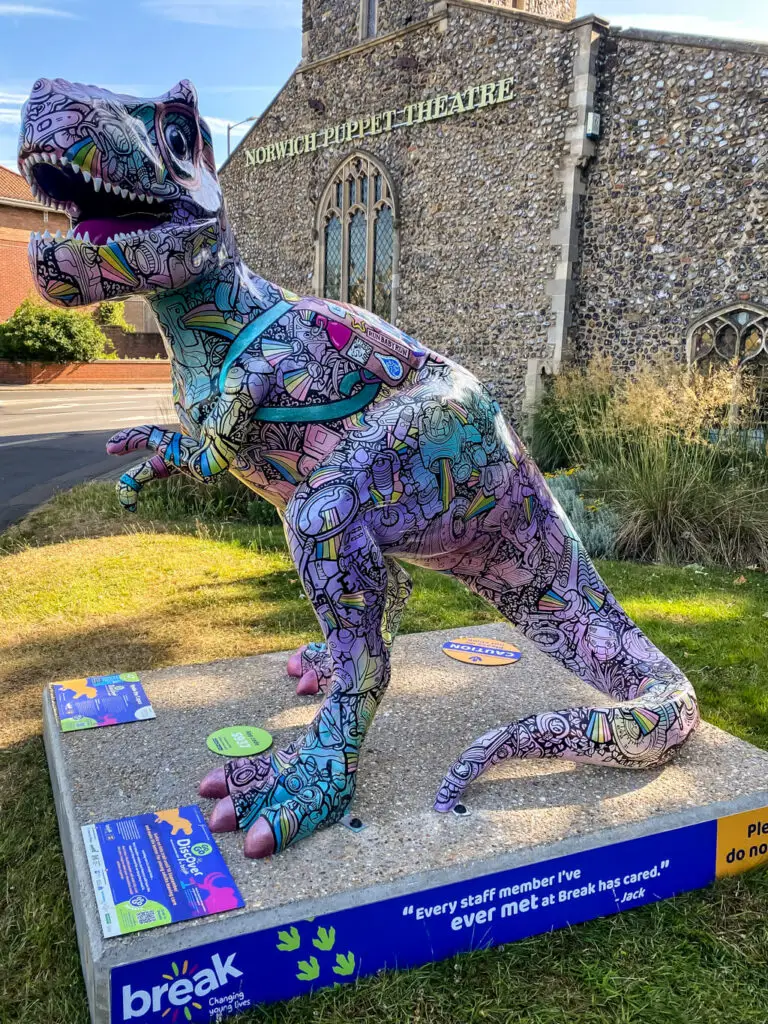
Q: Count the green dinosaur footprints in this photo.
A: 4